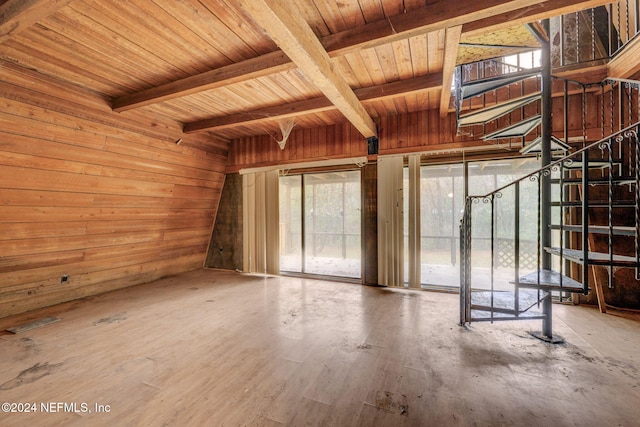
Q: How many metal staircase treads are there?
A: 12